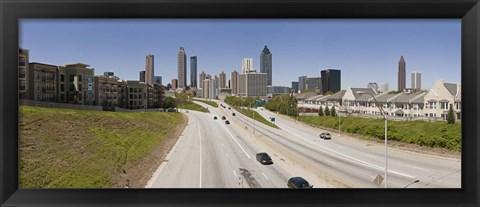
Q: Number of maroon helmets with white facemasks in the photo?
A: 0